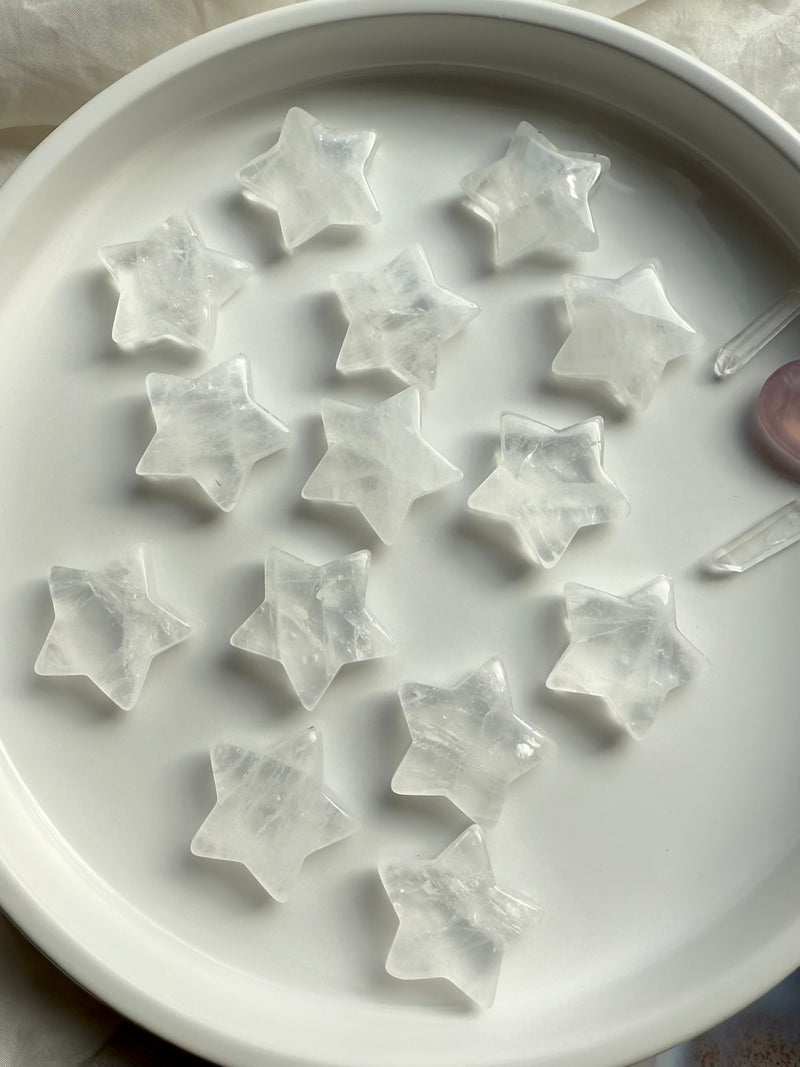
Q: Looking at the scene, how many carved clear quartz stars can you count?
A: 14